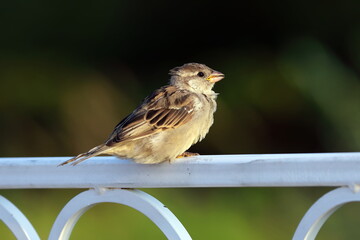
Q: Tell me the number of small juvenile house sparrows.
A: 1